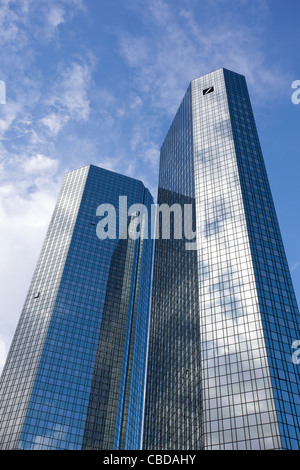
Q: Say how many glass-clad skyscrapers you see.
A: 2